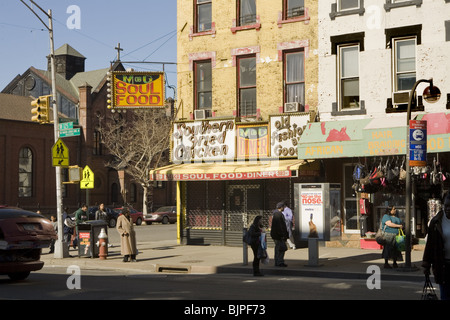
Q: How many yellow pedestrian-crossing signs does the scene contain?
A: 2